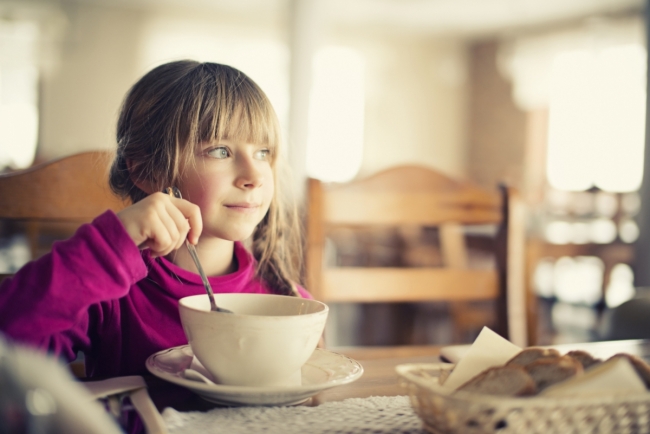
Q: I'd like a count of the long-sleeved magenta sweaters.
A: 1